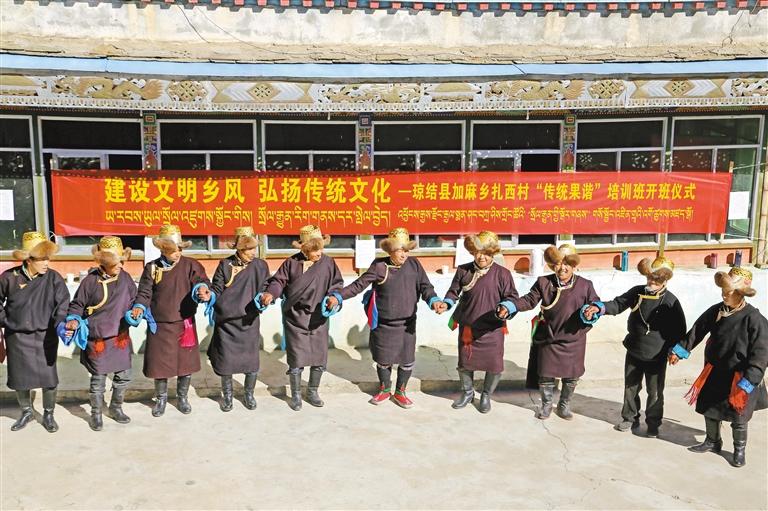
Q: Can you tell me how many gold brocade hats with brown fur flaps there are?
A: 10